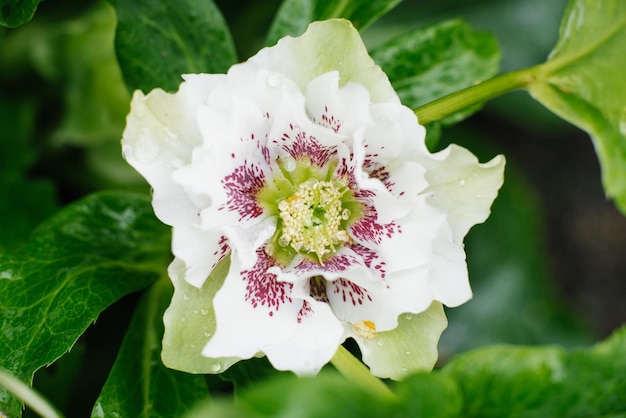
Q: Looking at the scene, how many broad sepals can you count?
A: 5